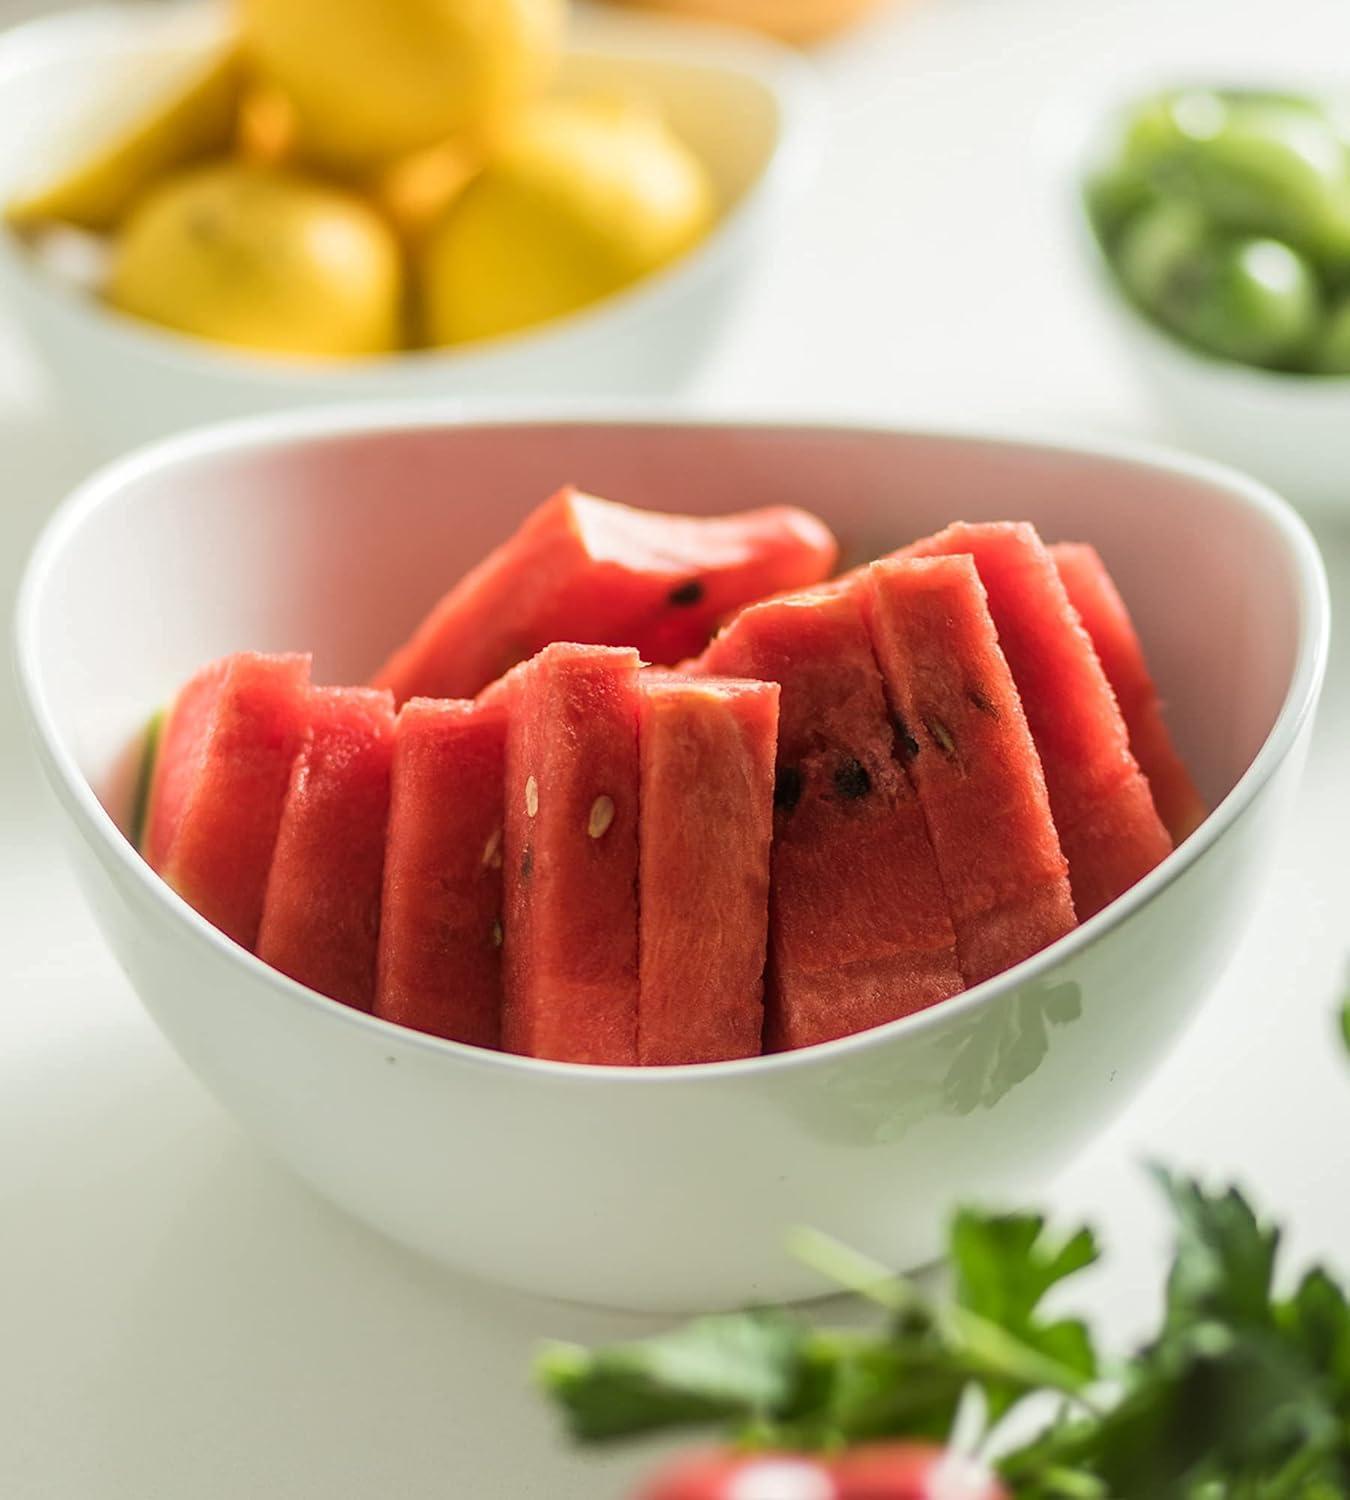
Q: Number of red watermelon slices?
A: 10